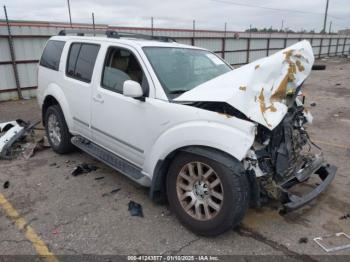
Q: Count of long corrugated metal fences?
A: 1